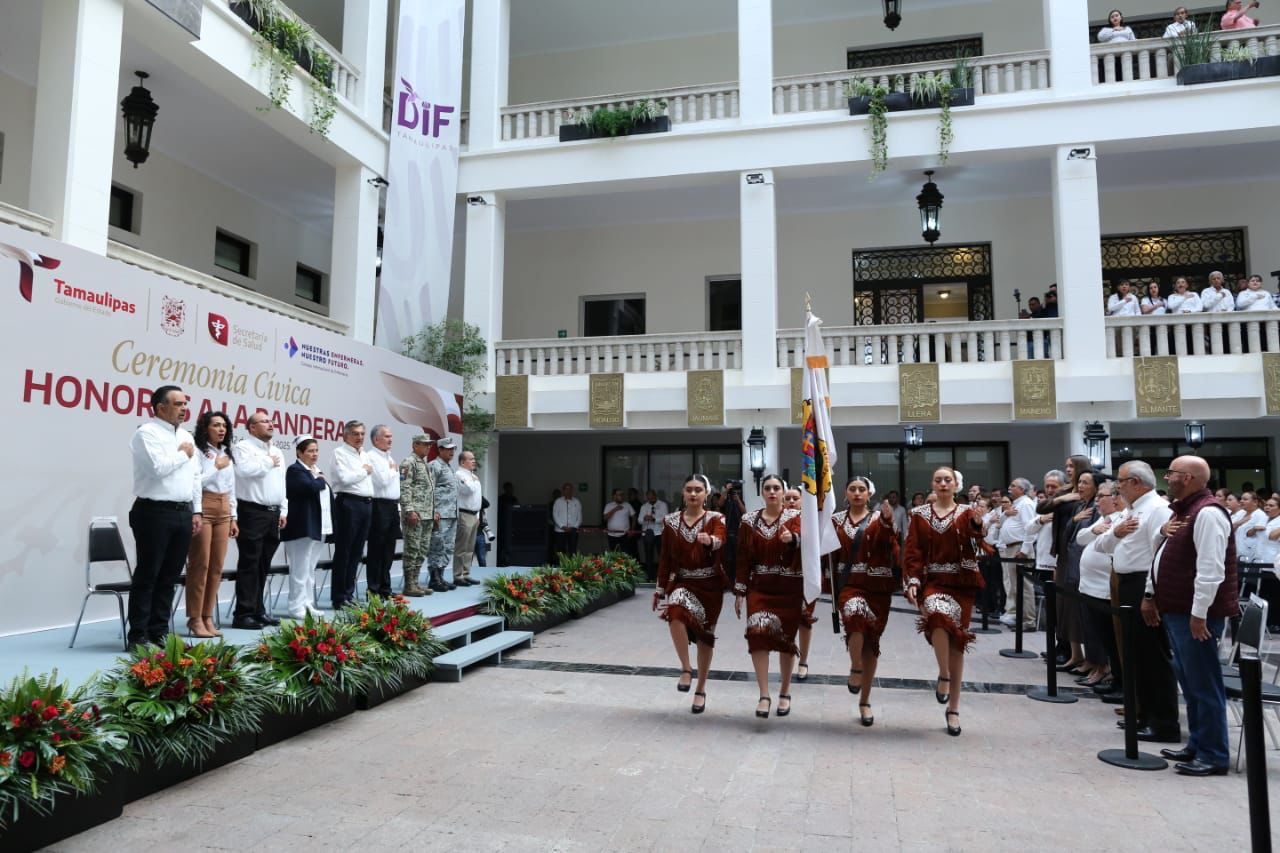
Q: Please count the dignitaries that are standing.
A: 9